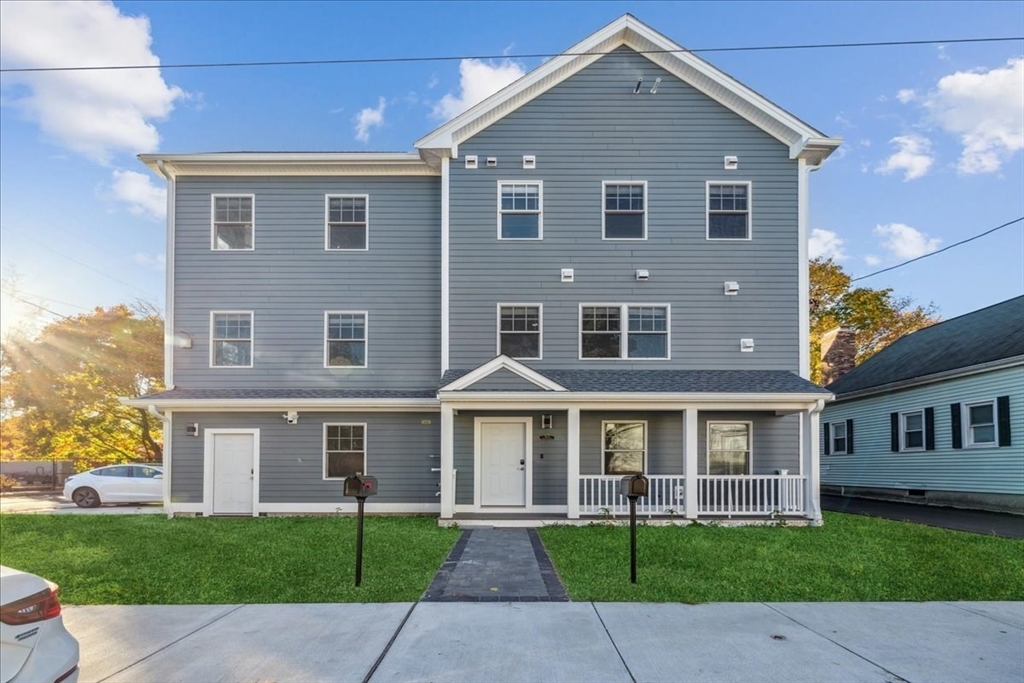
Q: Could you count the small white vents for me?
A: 8